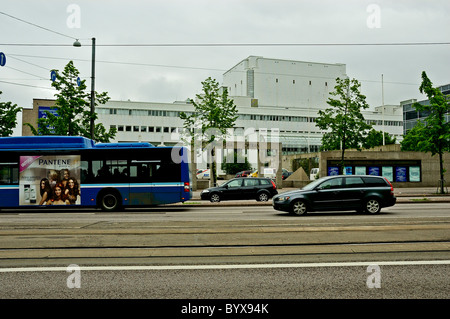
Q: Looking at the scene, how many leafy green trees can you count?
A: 5